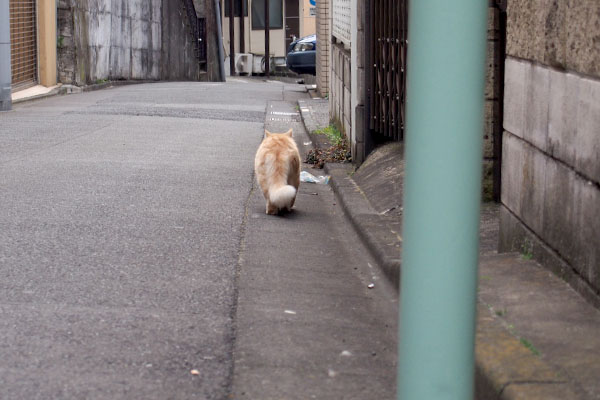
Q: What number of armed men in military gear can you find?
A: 0